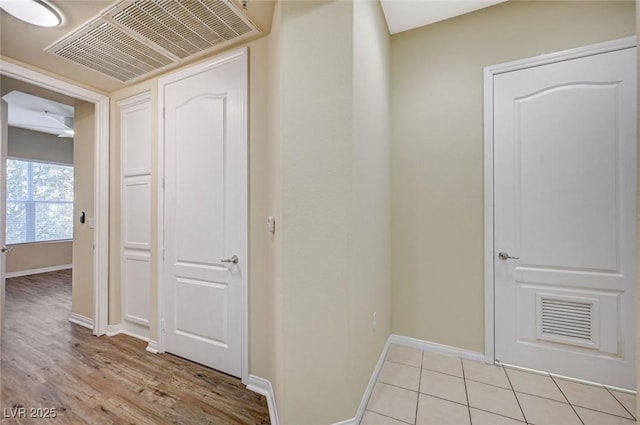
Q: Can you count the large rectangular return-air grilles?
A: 2